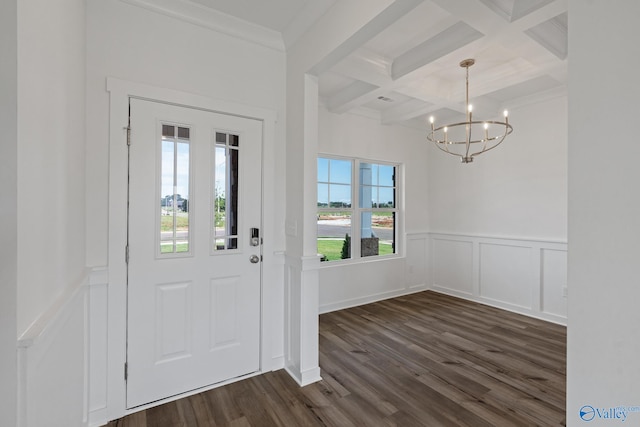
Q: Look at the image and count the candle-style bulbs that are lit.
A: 5